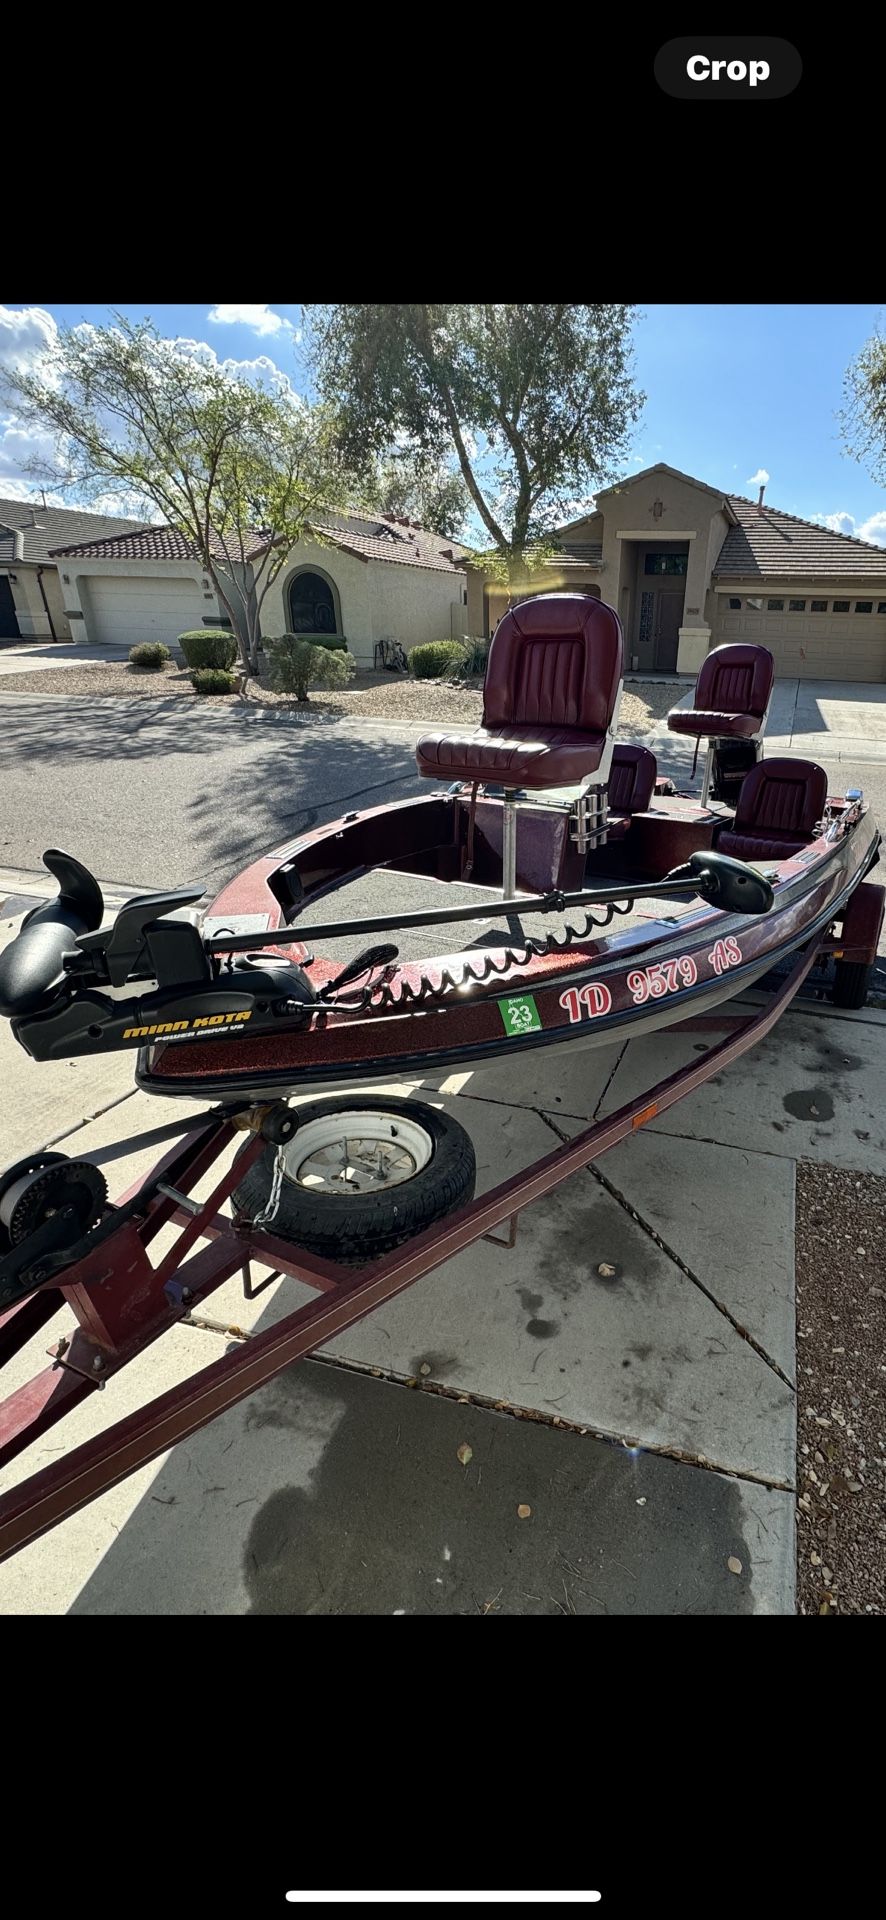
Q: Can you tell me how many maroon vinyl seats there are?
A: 4